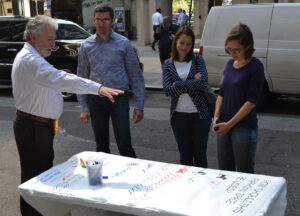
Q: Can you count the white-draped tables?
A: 1